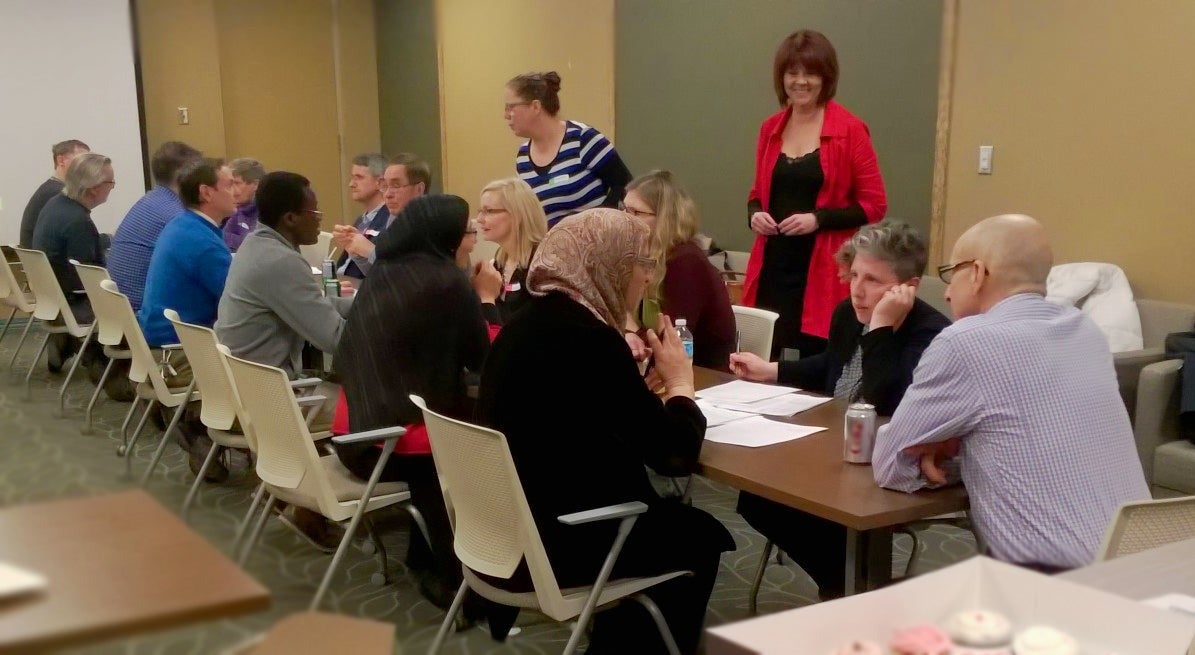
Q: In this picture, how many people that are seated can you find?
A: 14